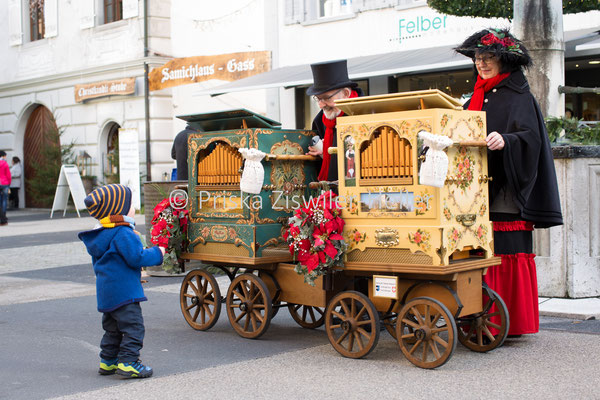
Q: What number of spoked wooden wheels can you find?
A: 8